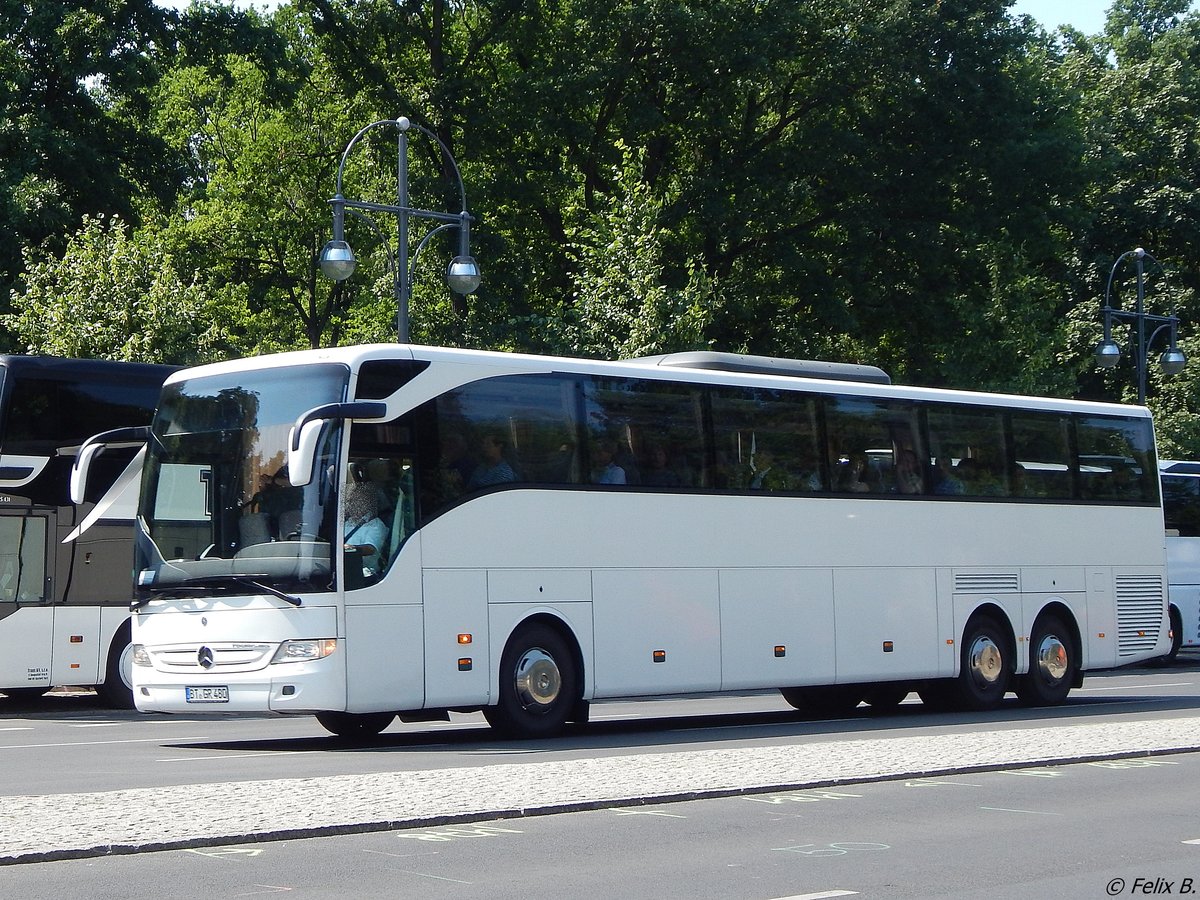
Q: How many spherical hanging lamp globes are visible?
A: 4